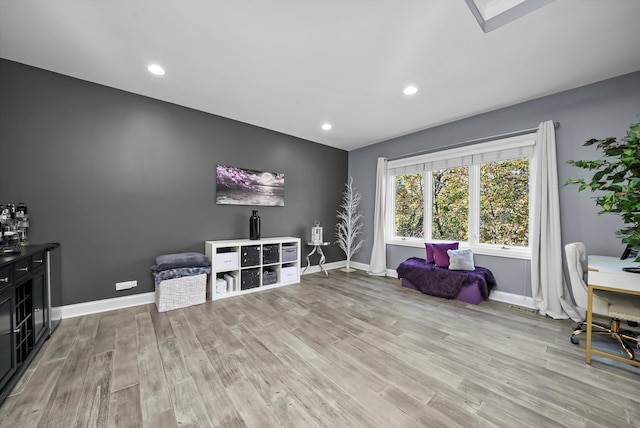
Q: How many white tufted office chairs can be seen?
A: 1